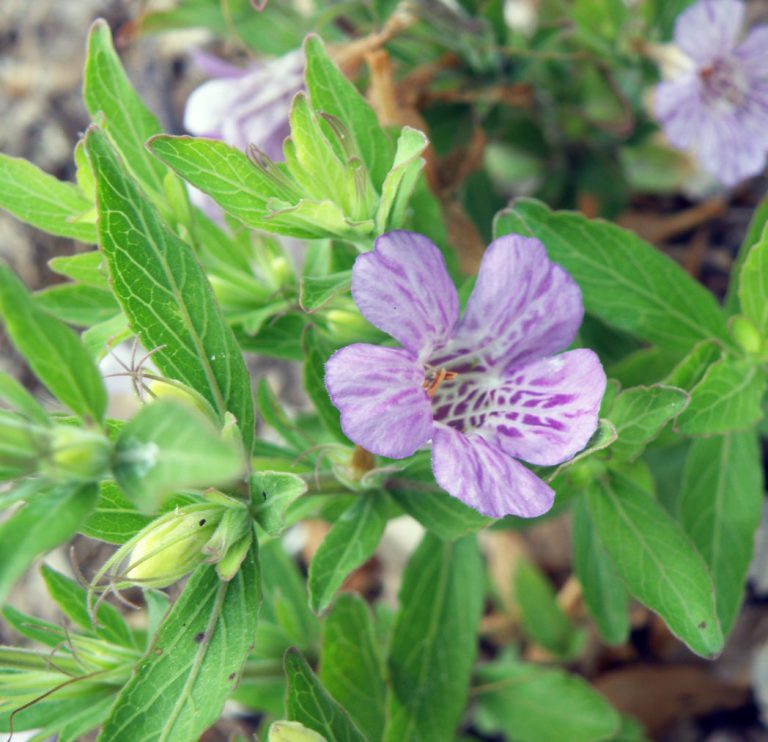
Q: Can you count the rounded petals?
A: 5